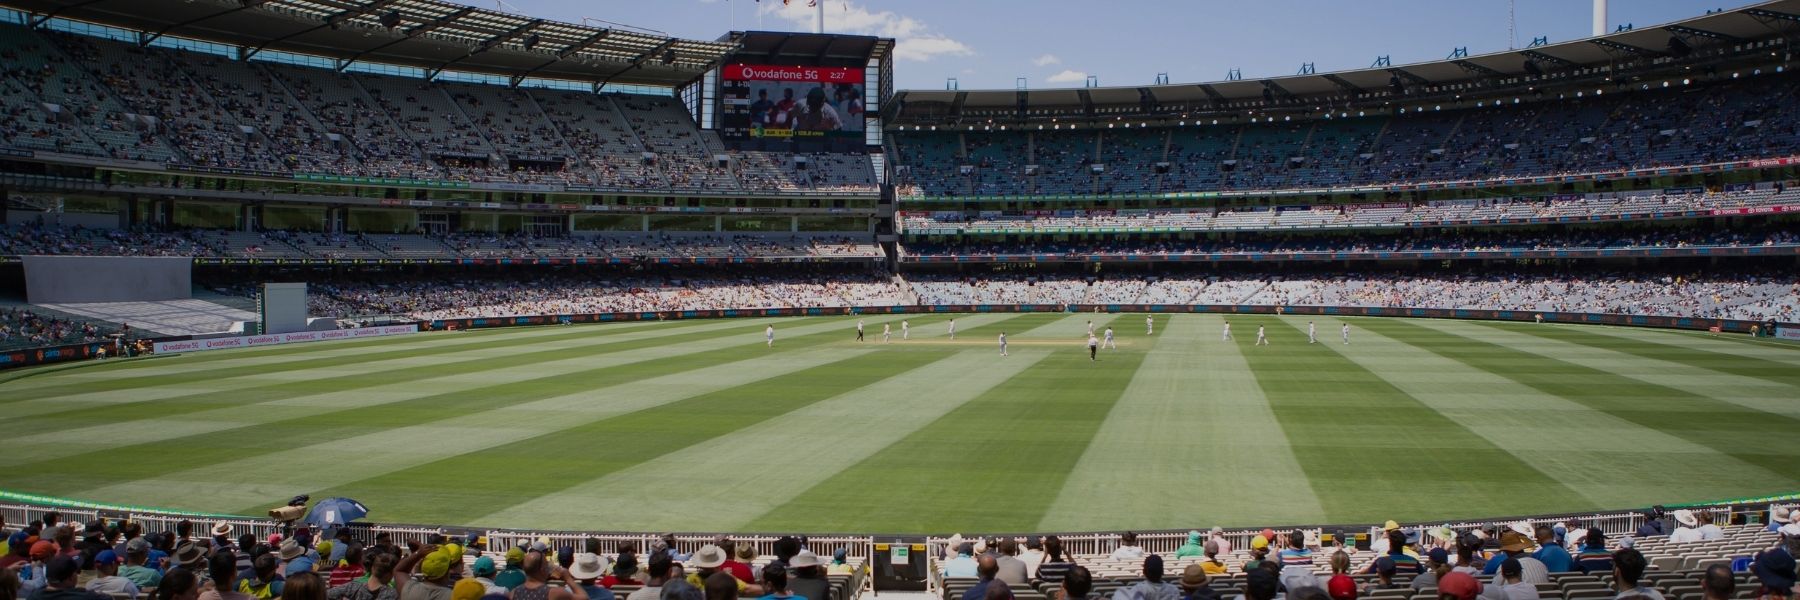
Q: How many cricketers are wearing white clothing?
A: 12